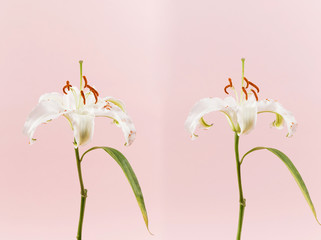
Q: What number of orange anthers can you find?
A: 12